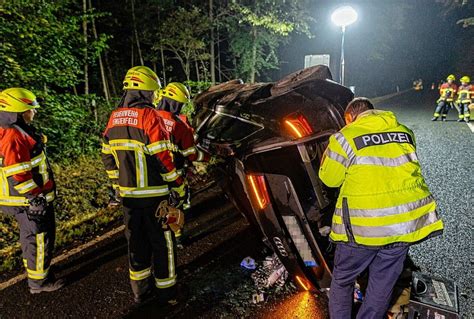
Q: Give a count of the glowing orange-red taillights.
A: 3